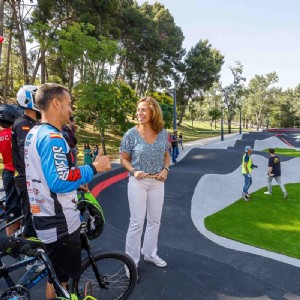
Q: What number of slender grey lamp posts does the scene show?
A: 4